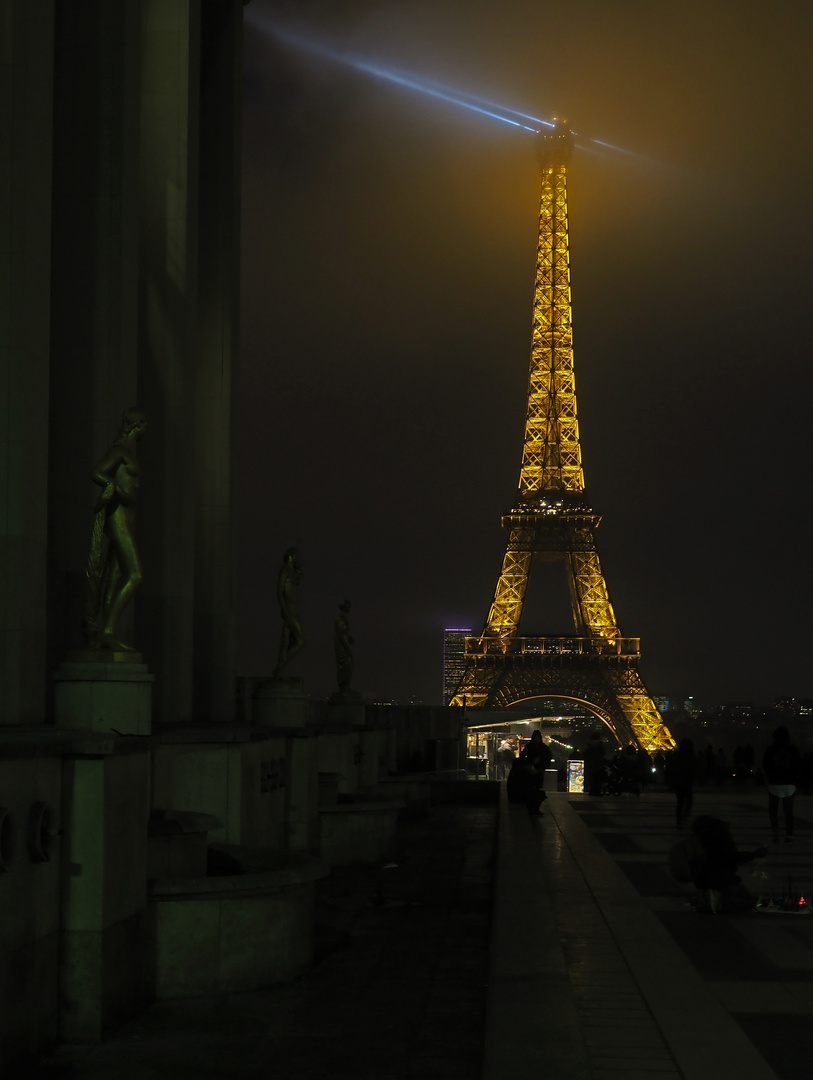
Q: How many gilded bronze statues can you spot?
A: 3